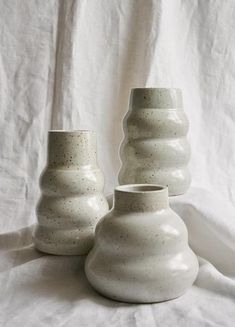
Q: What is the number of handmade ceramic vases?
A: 3